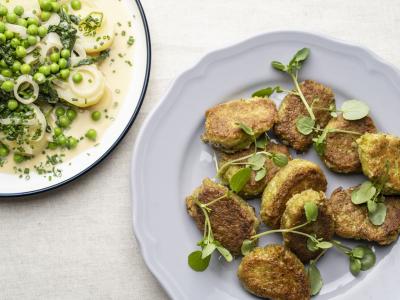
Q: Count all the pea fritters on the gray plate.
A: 10